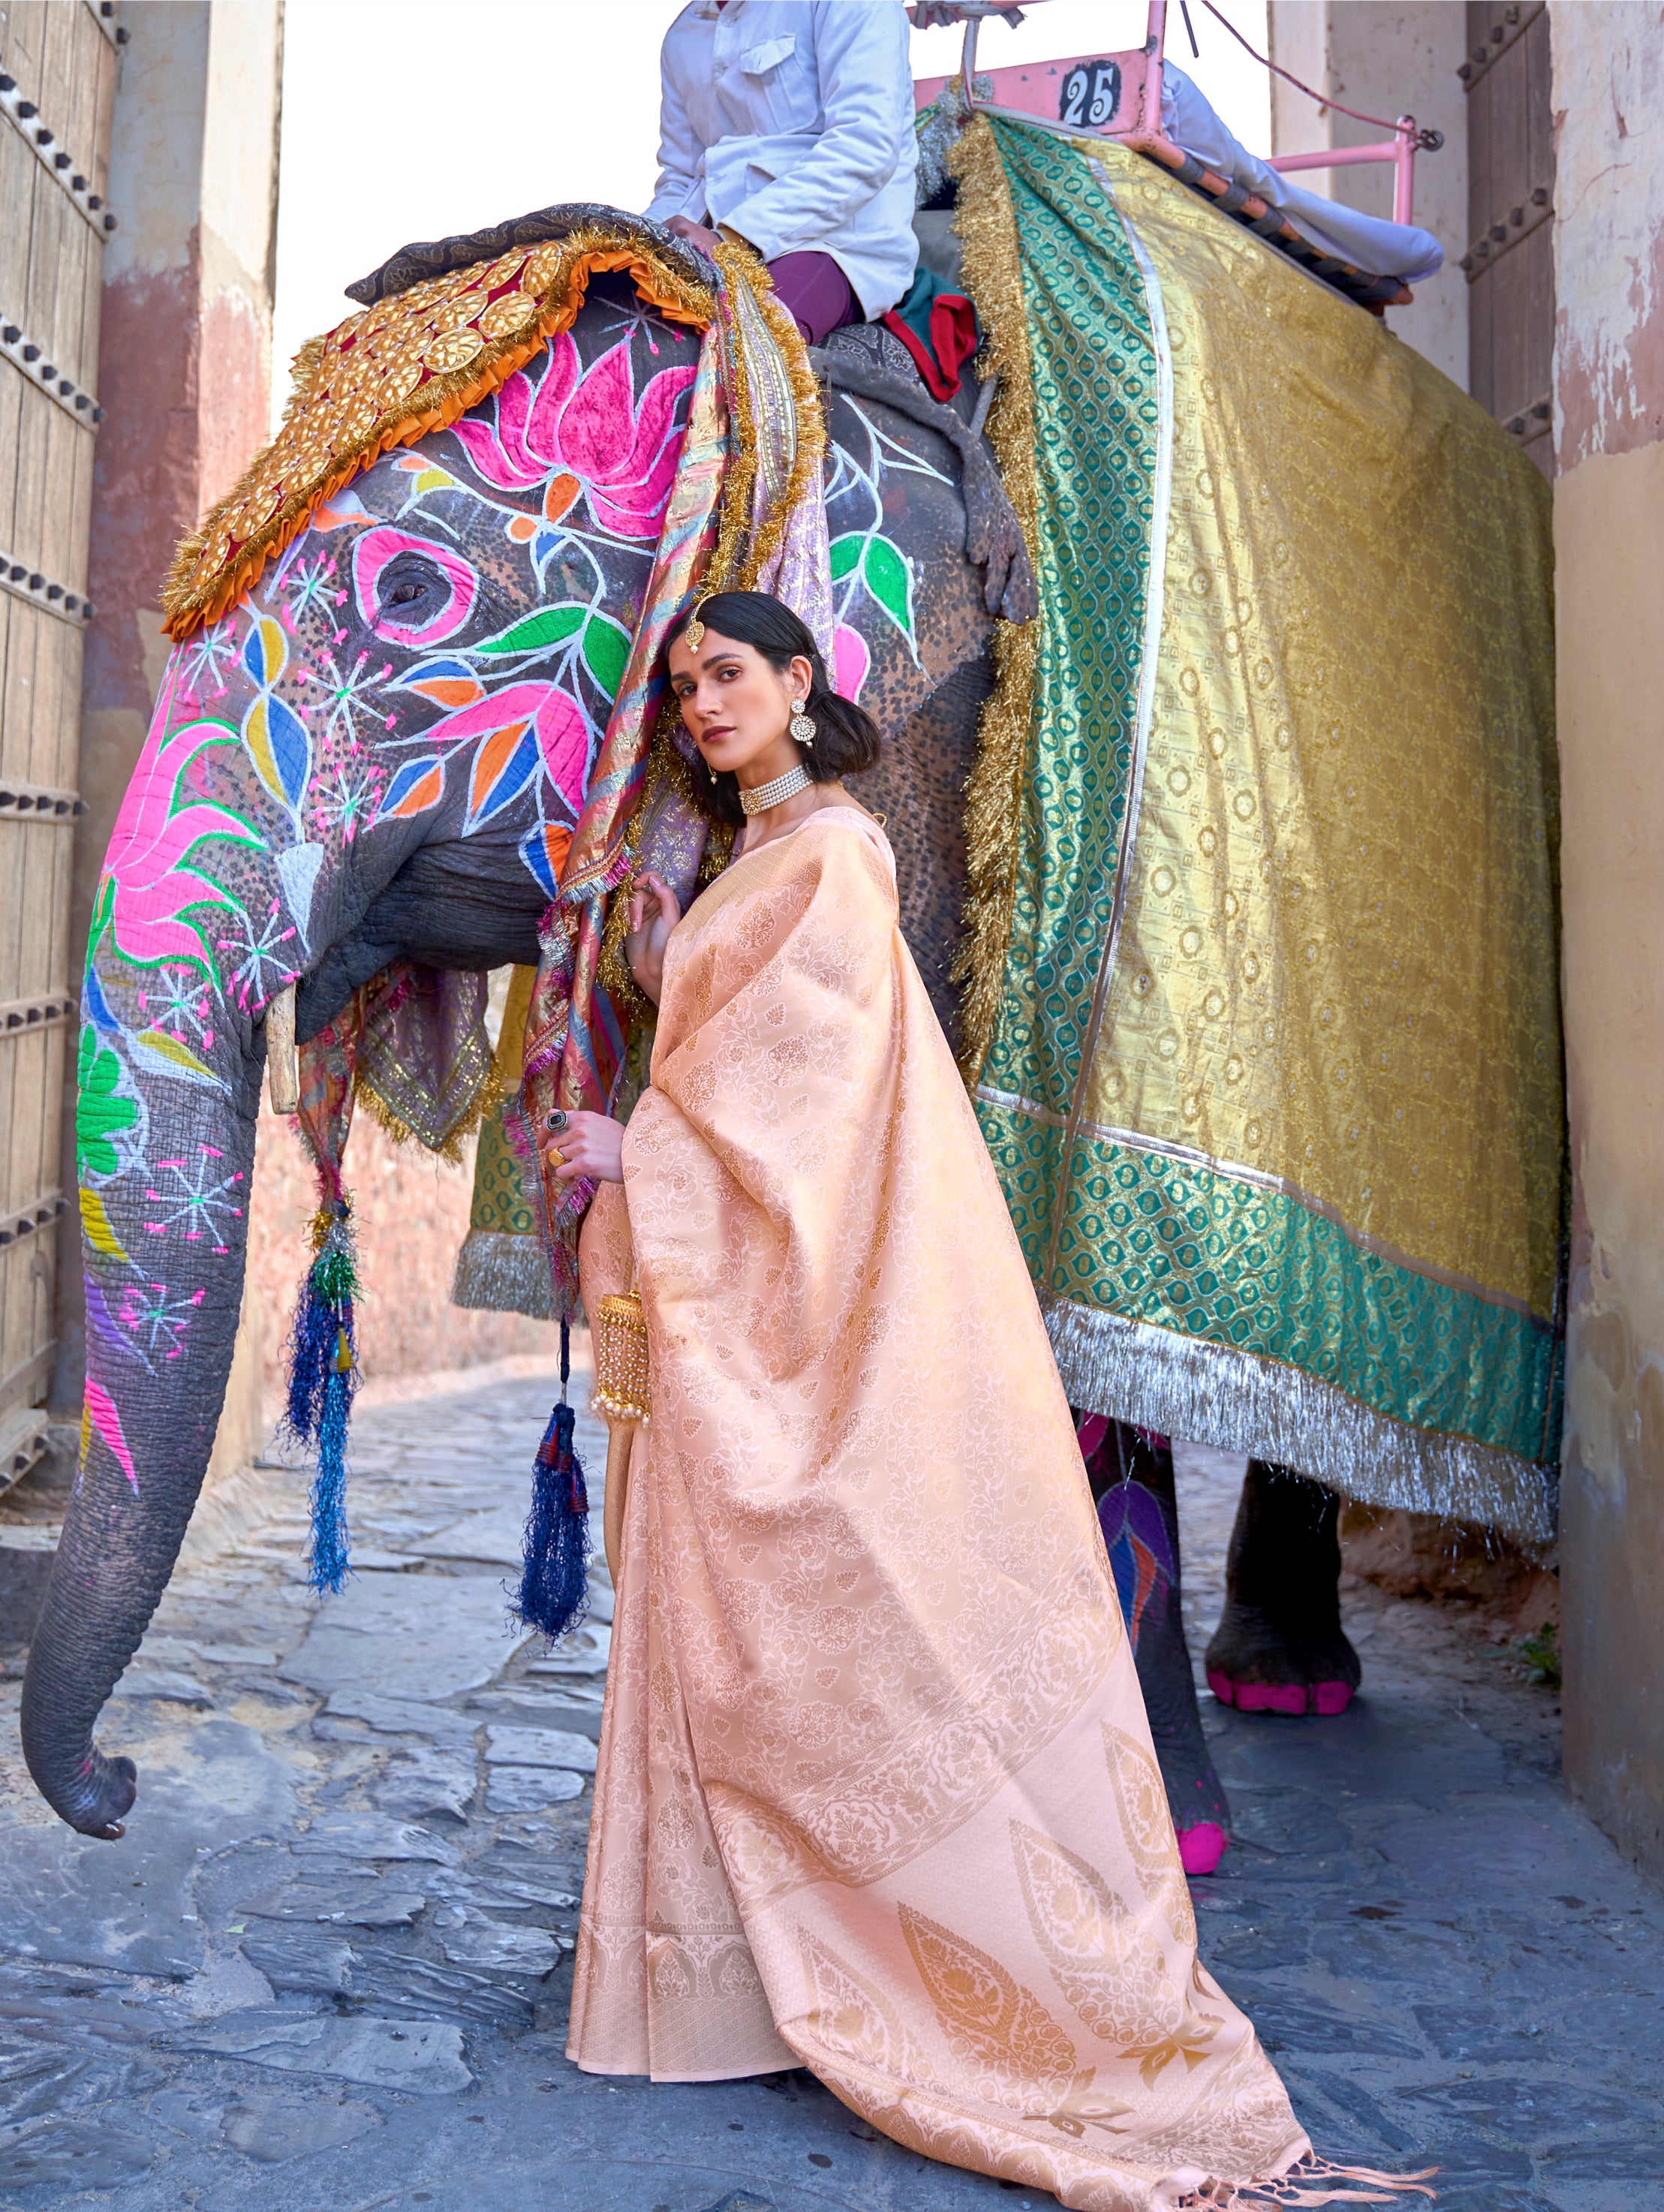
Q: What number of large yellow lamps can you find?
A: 0